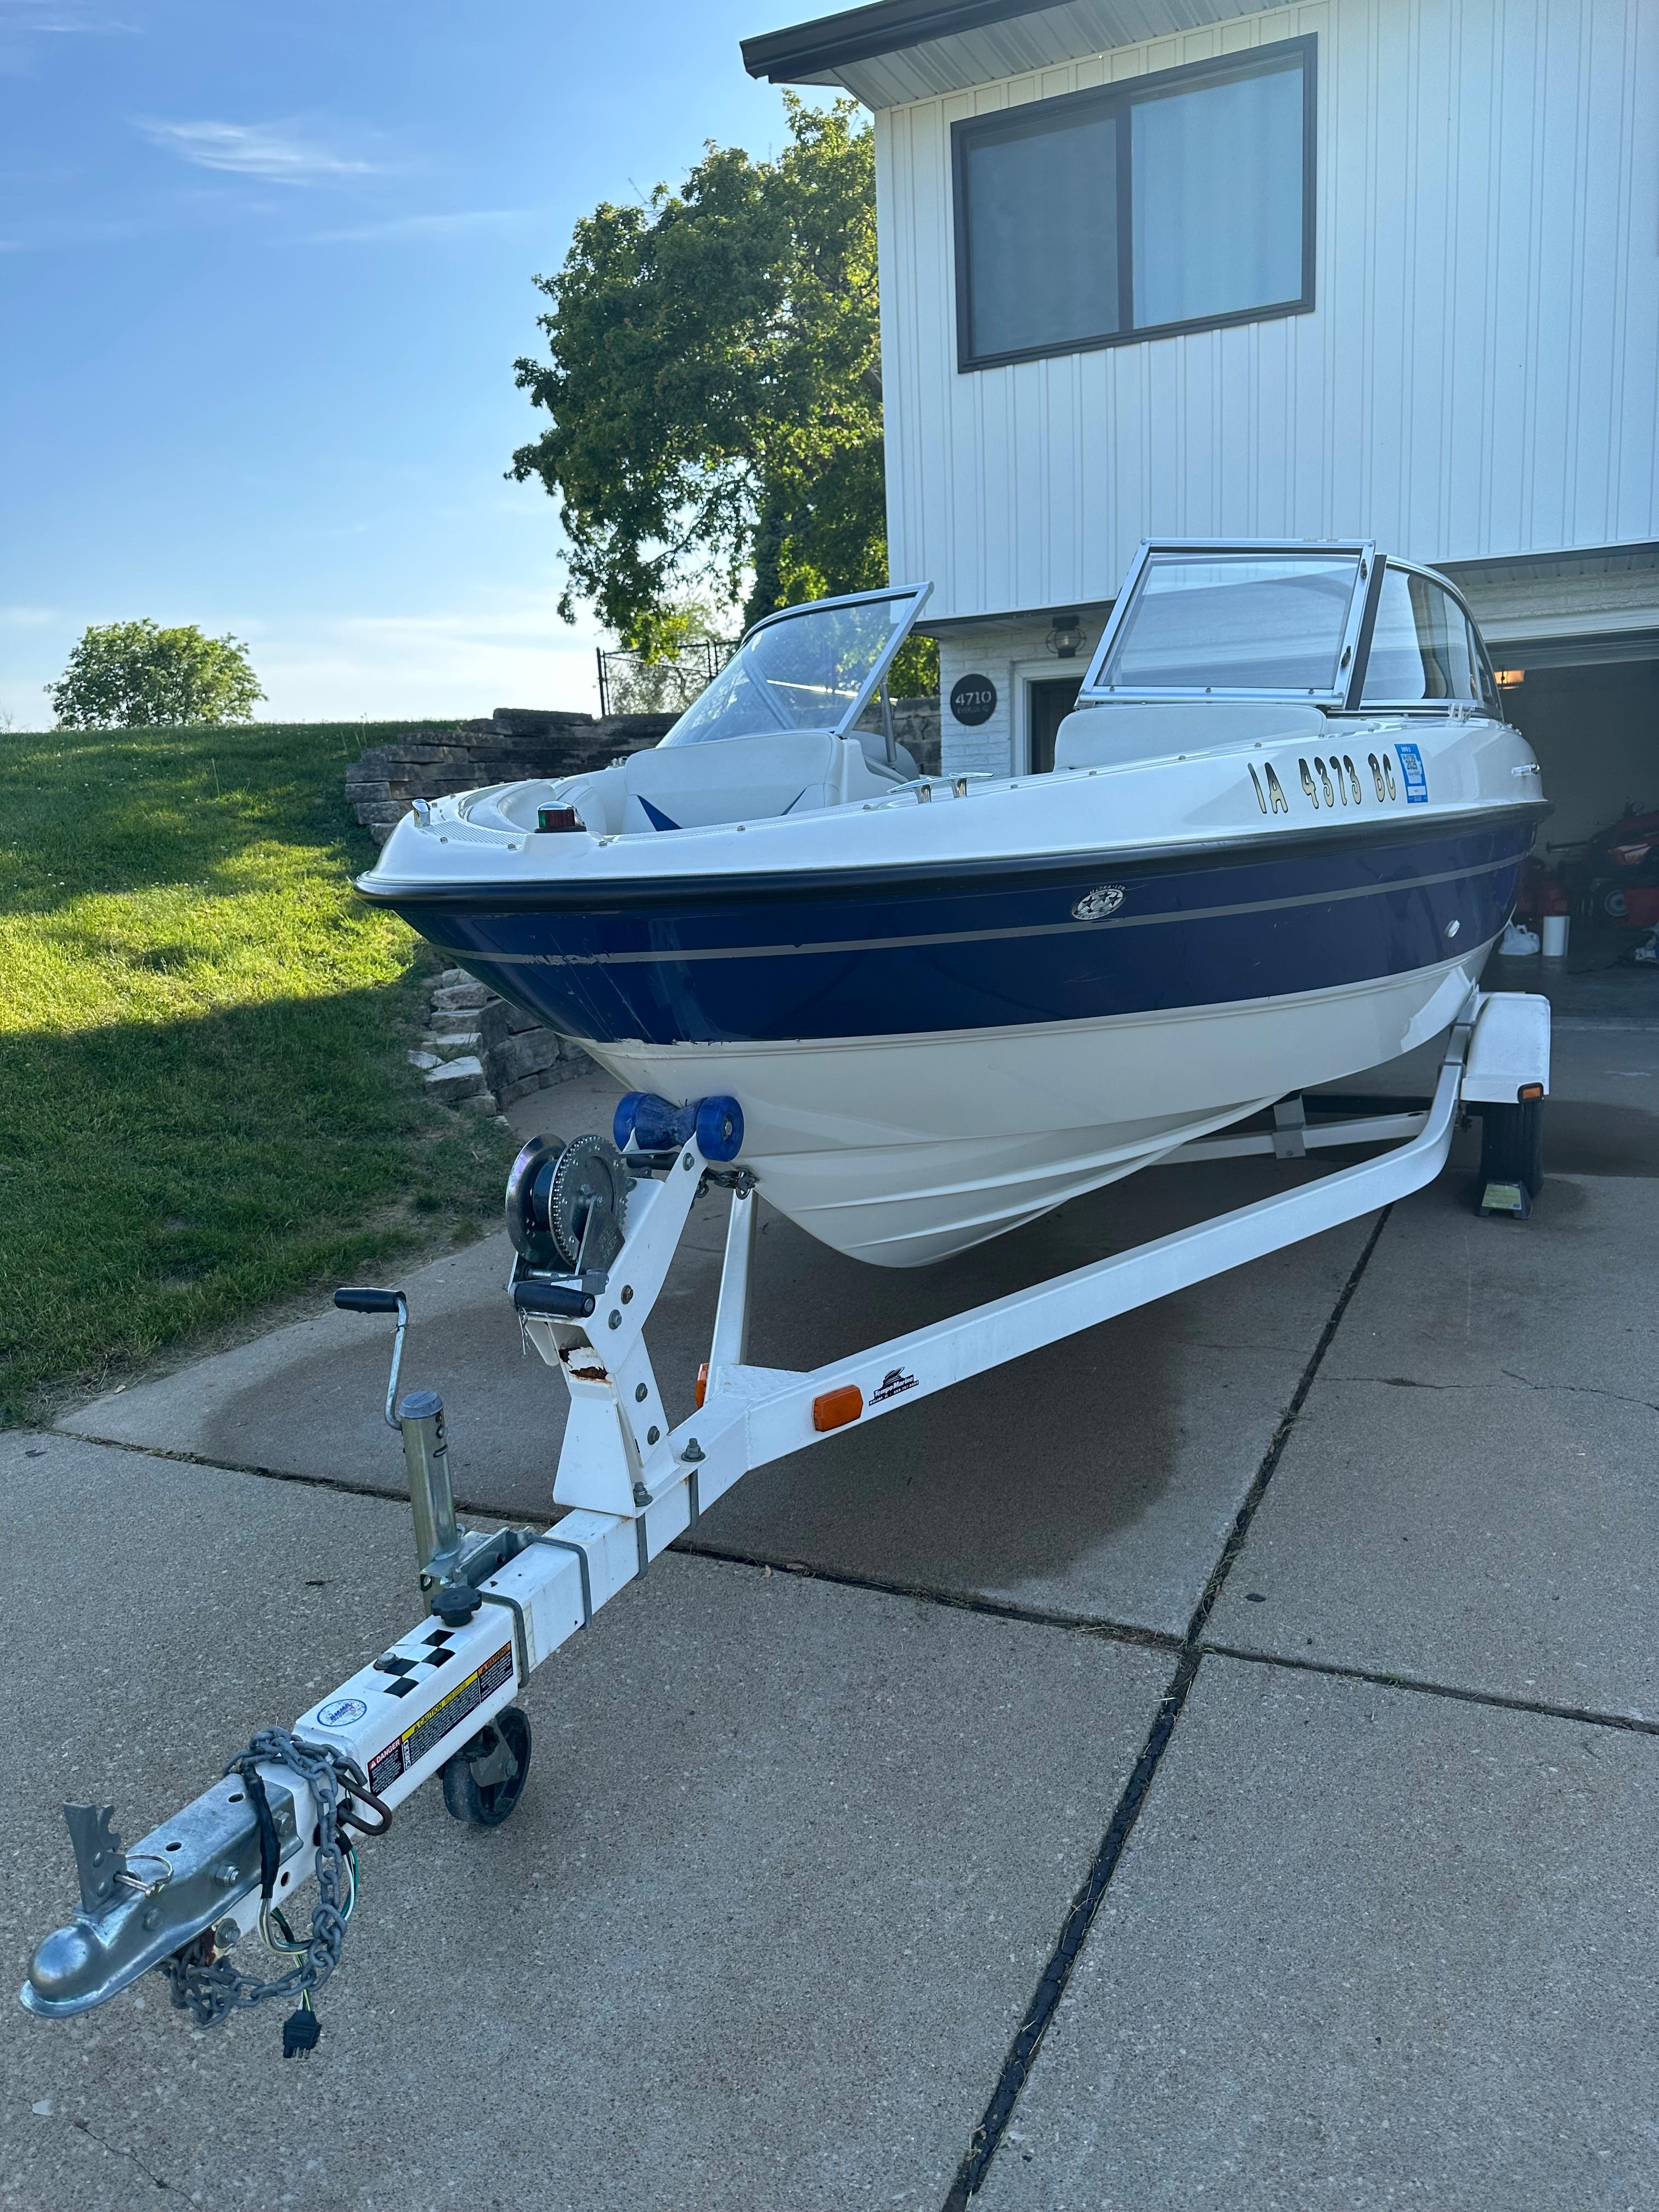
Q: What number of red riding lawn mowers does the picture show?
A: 1